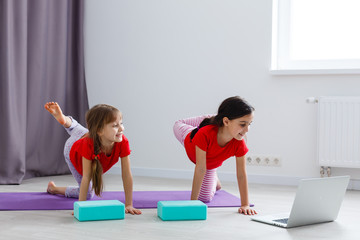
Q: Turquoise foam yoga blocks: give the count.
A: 2